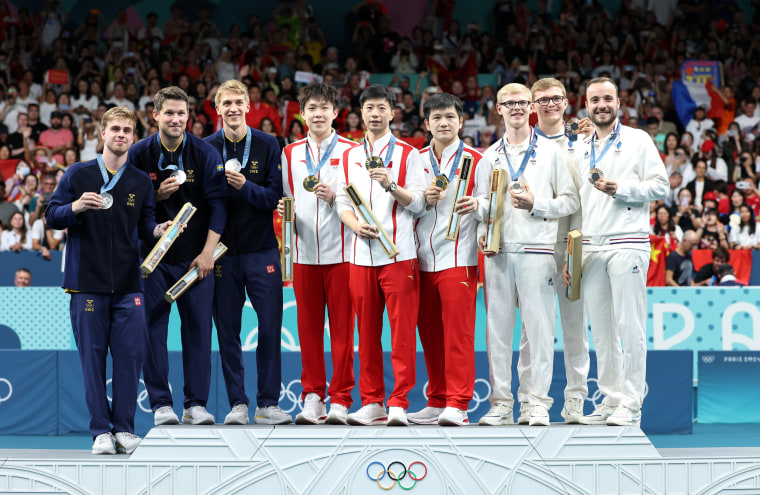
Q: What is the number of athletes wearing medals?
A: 9